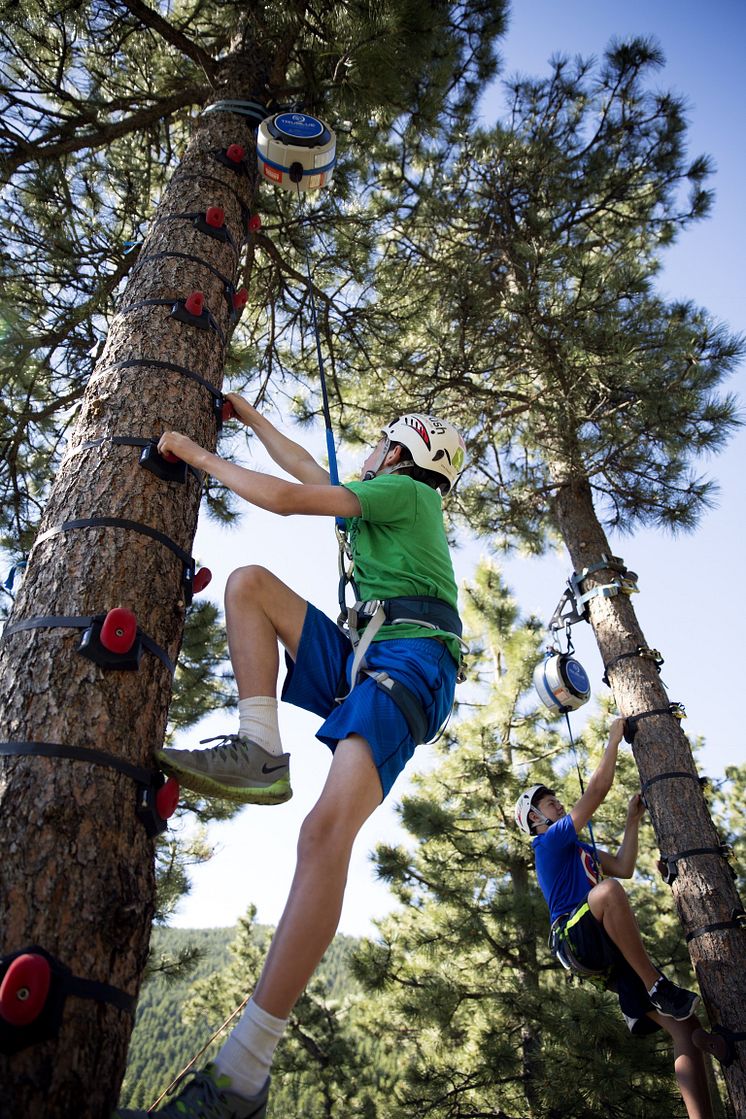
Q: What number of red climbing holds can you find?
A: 11